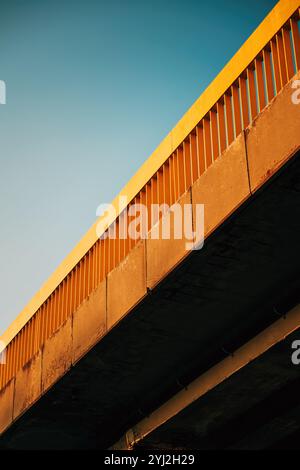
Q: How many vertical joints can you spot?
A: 7